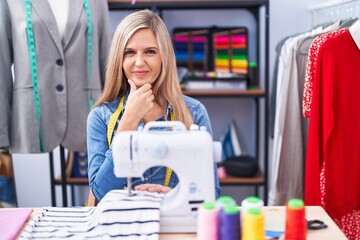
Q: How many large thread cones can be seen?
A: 6